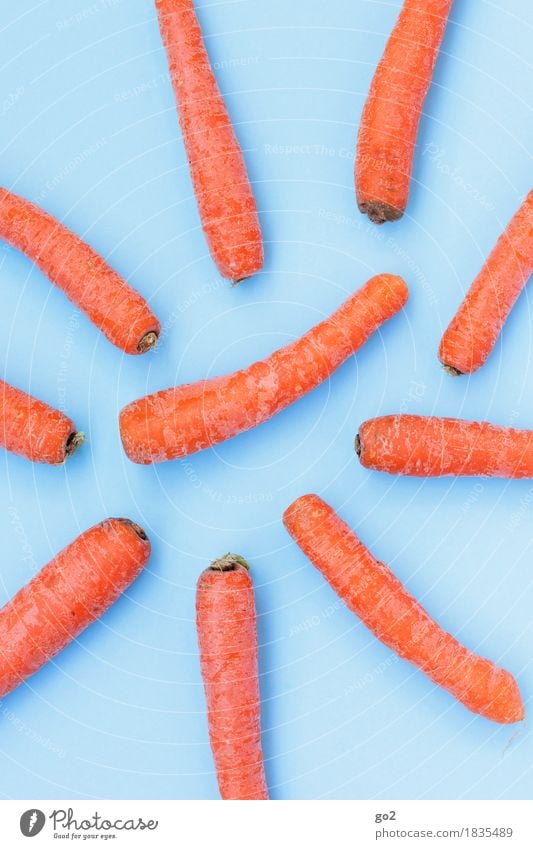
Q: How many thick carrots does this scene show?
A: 10